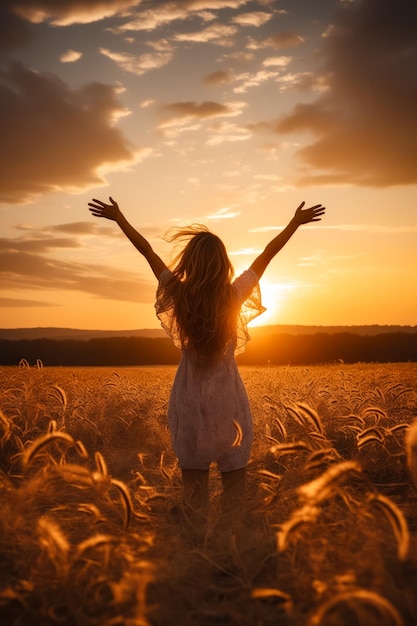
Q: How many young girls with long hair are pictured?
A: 1